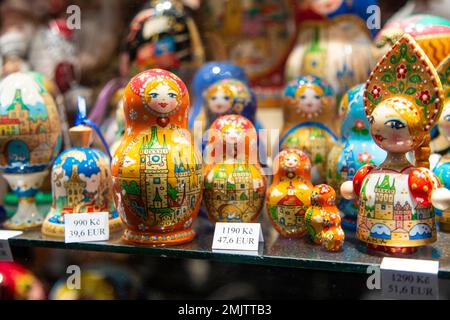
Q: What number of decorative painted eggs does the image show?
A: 1